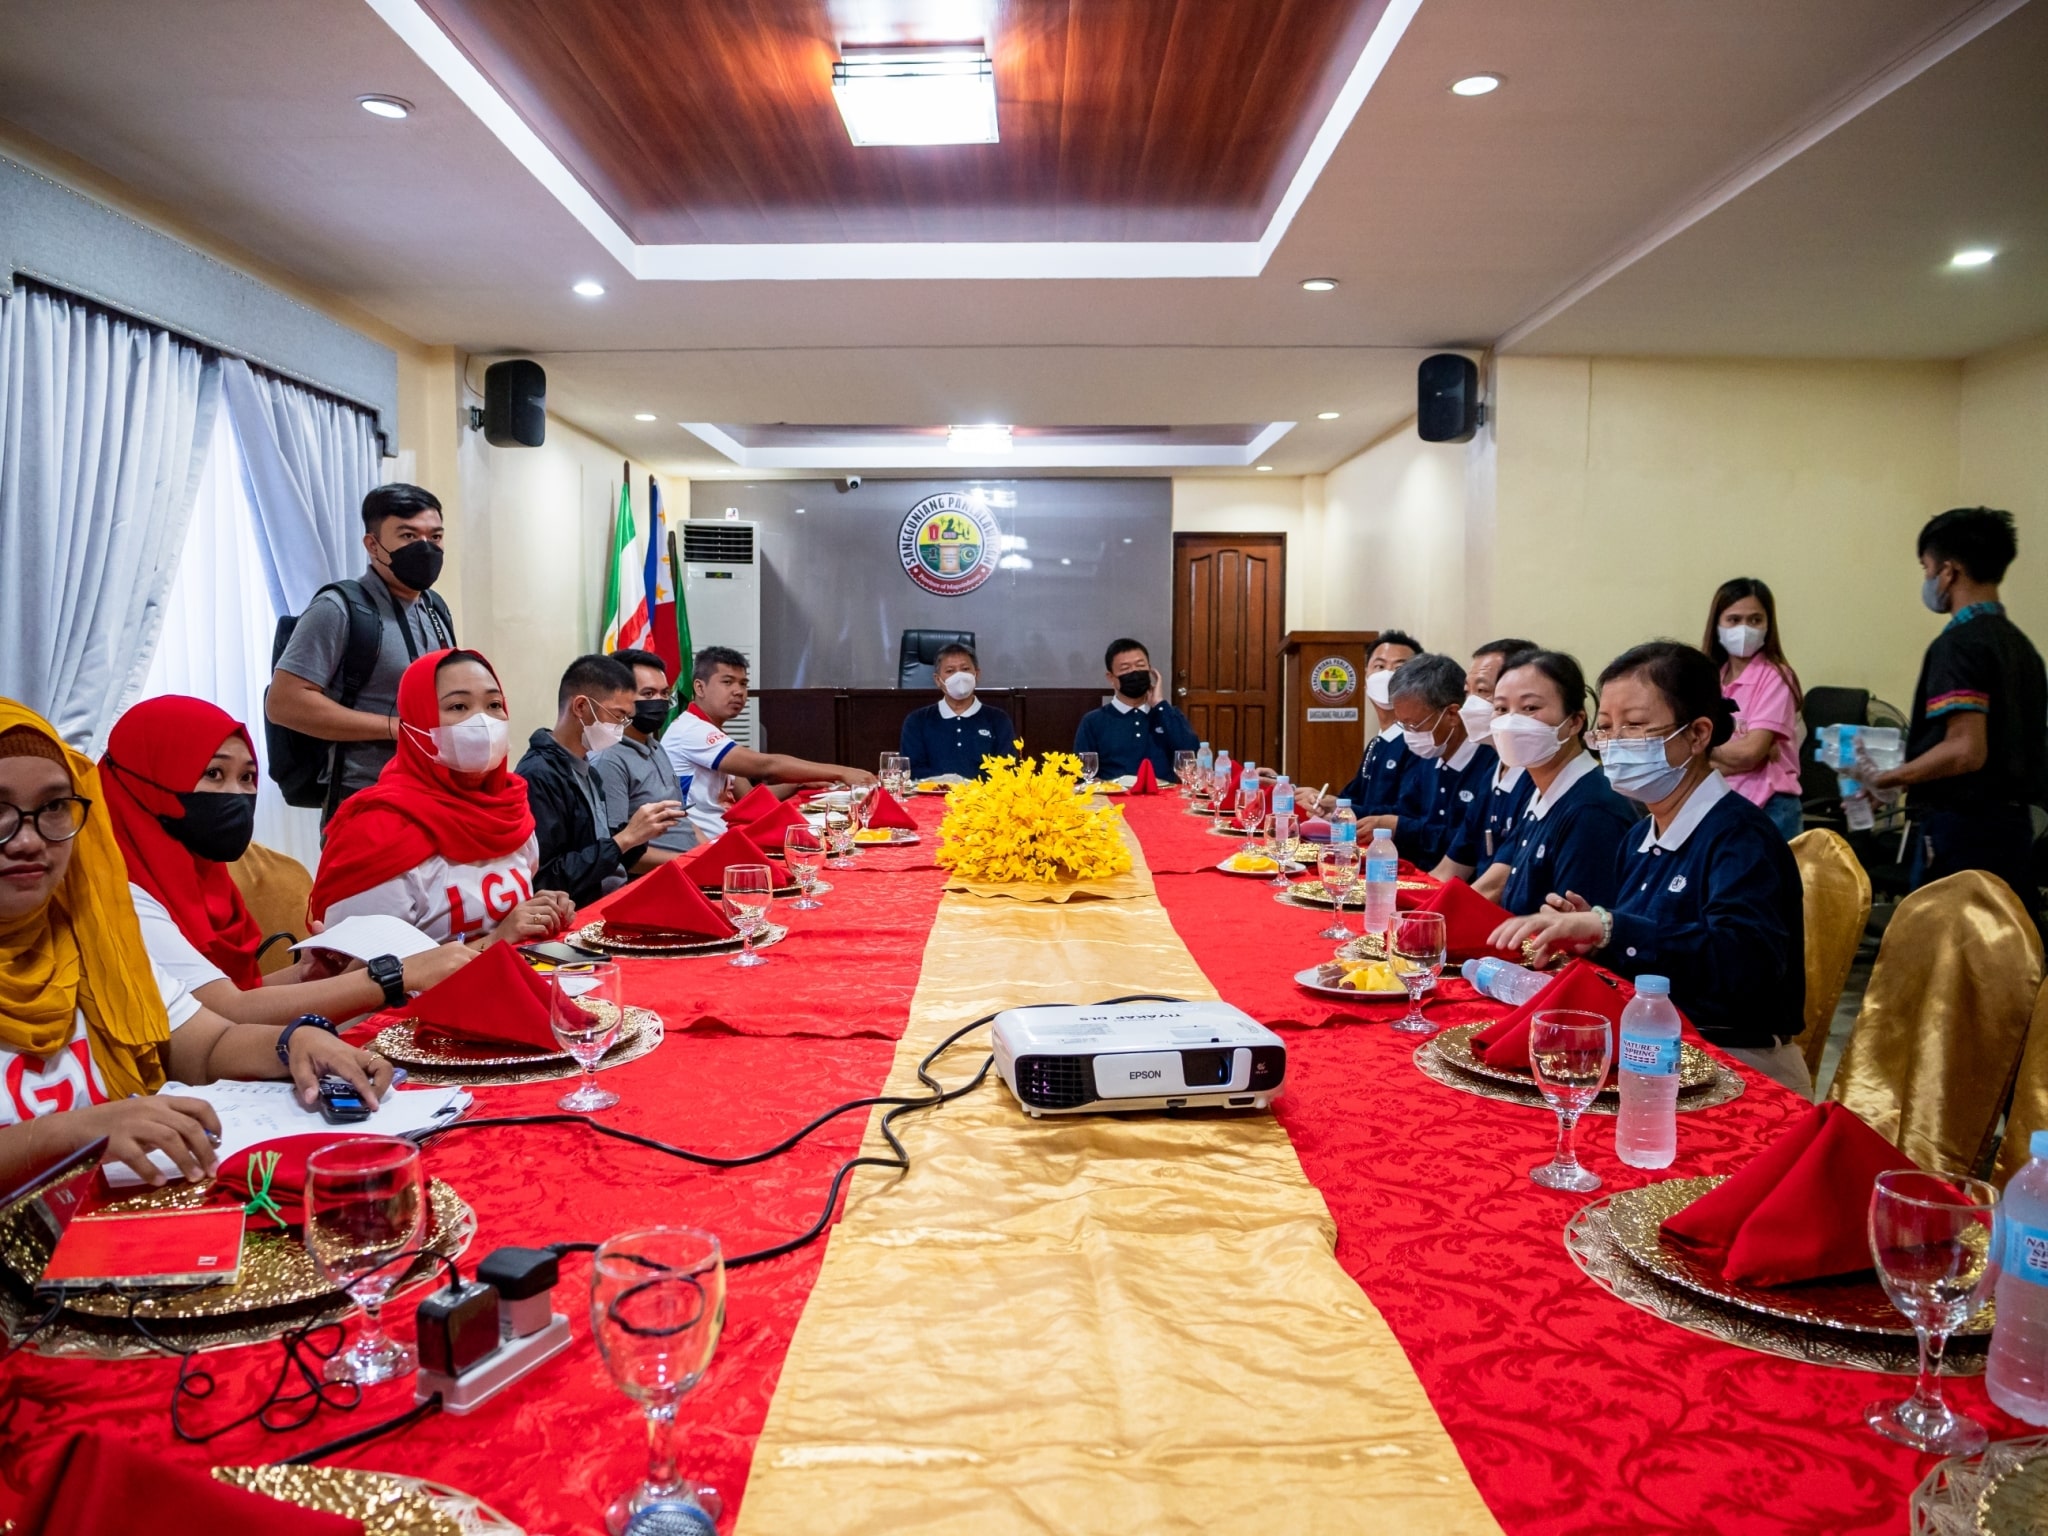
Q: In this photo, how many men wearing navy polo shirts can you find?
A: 5